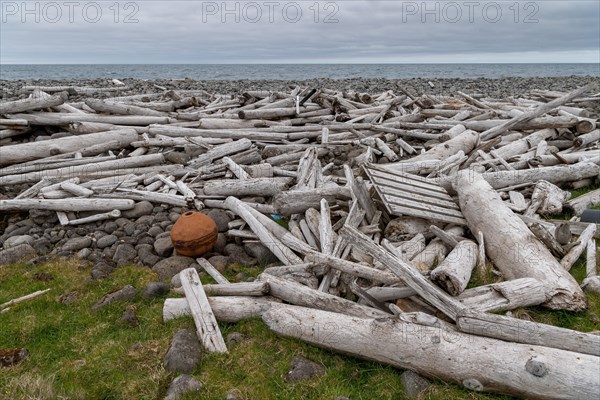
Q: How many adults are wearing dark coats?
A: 0